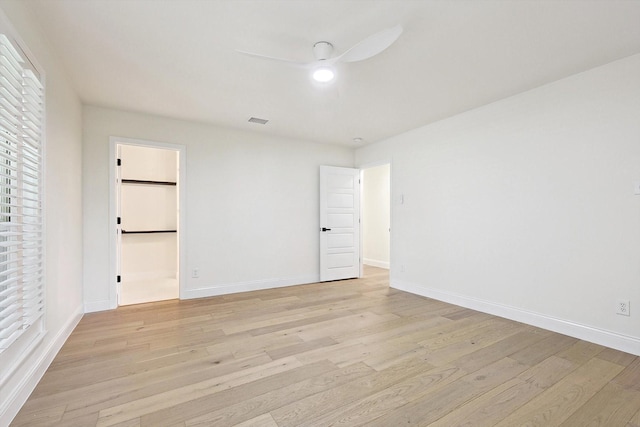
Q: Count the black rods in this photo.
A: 2